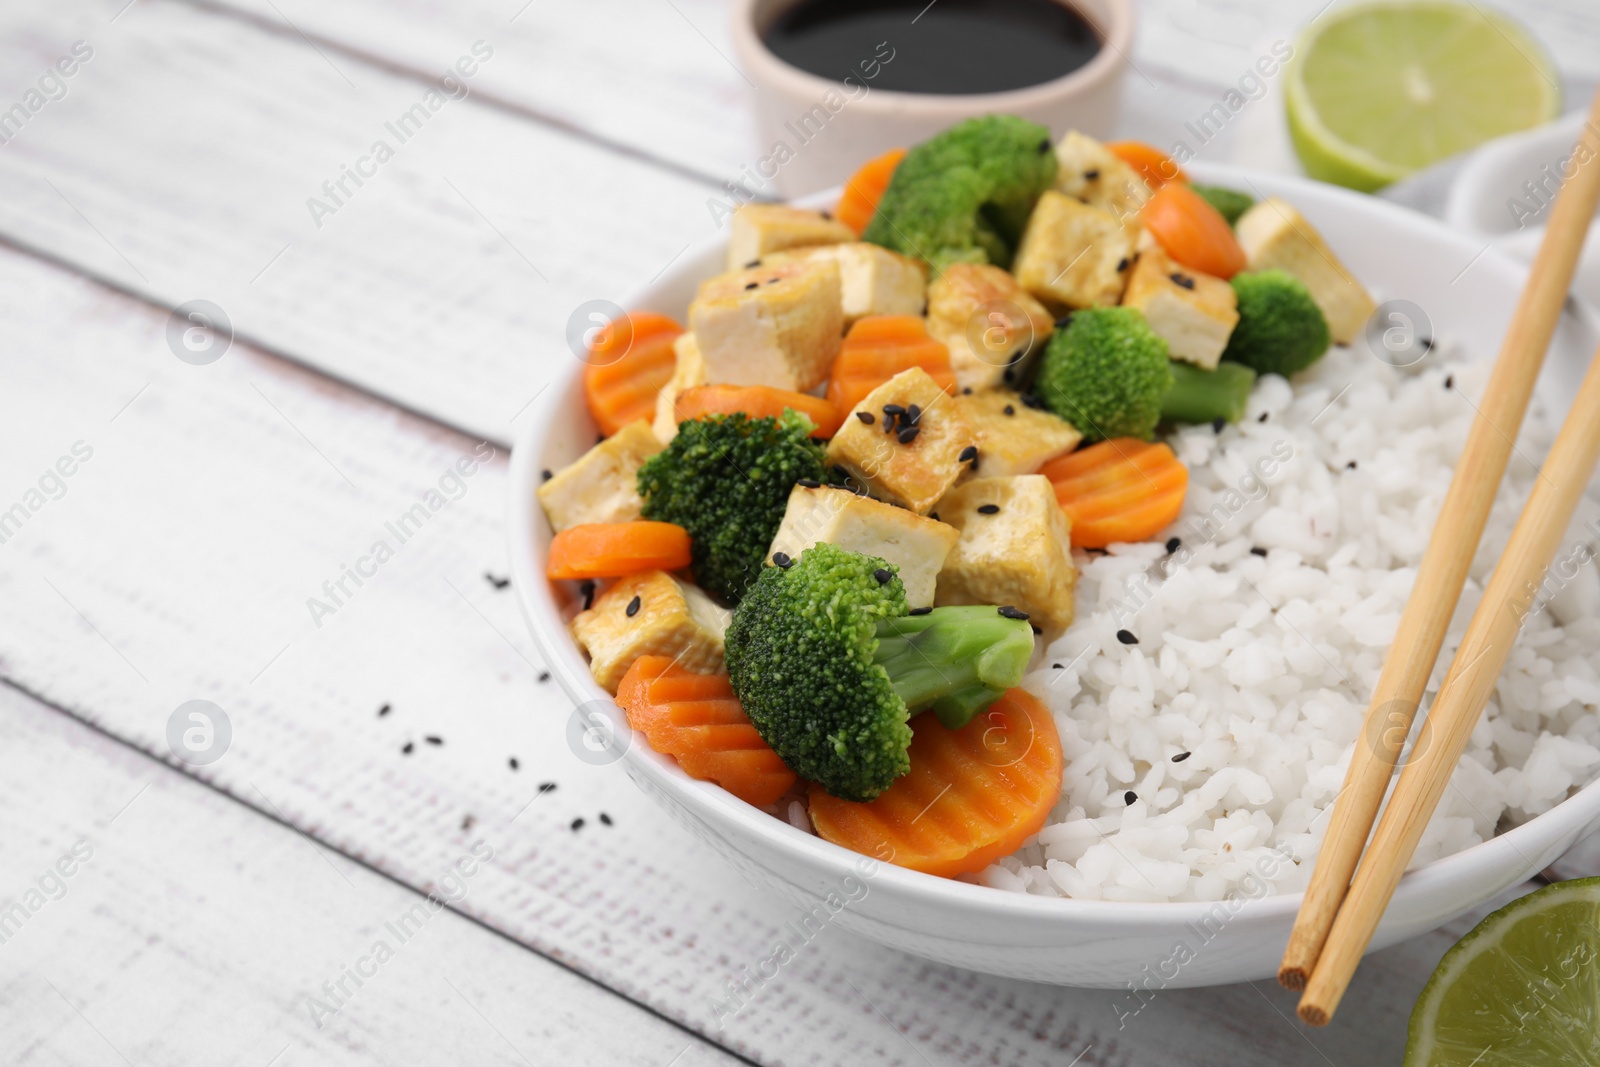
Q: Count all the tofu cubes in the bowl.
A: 15